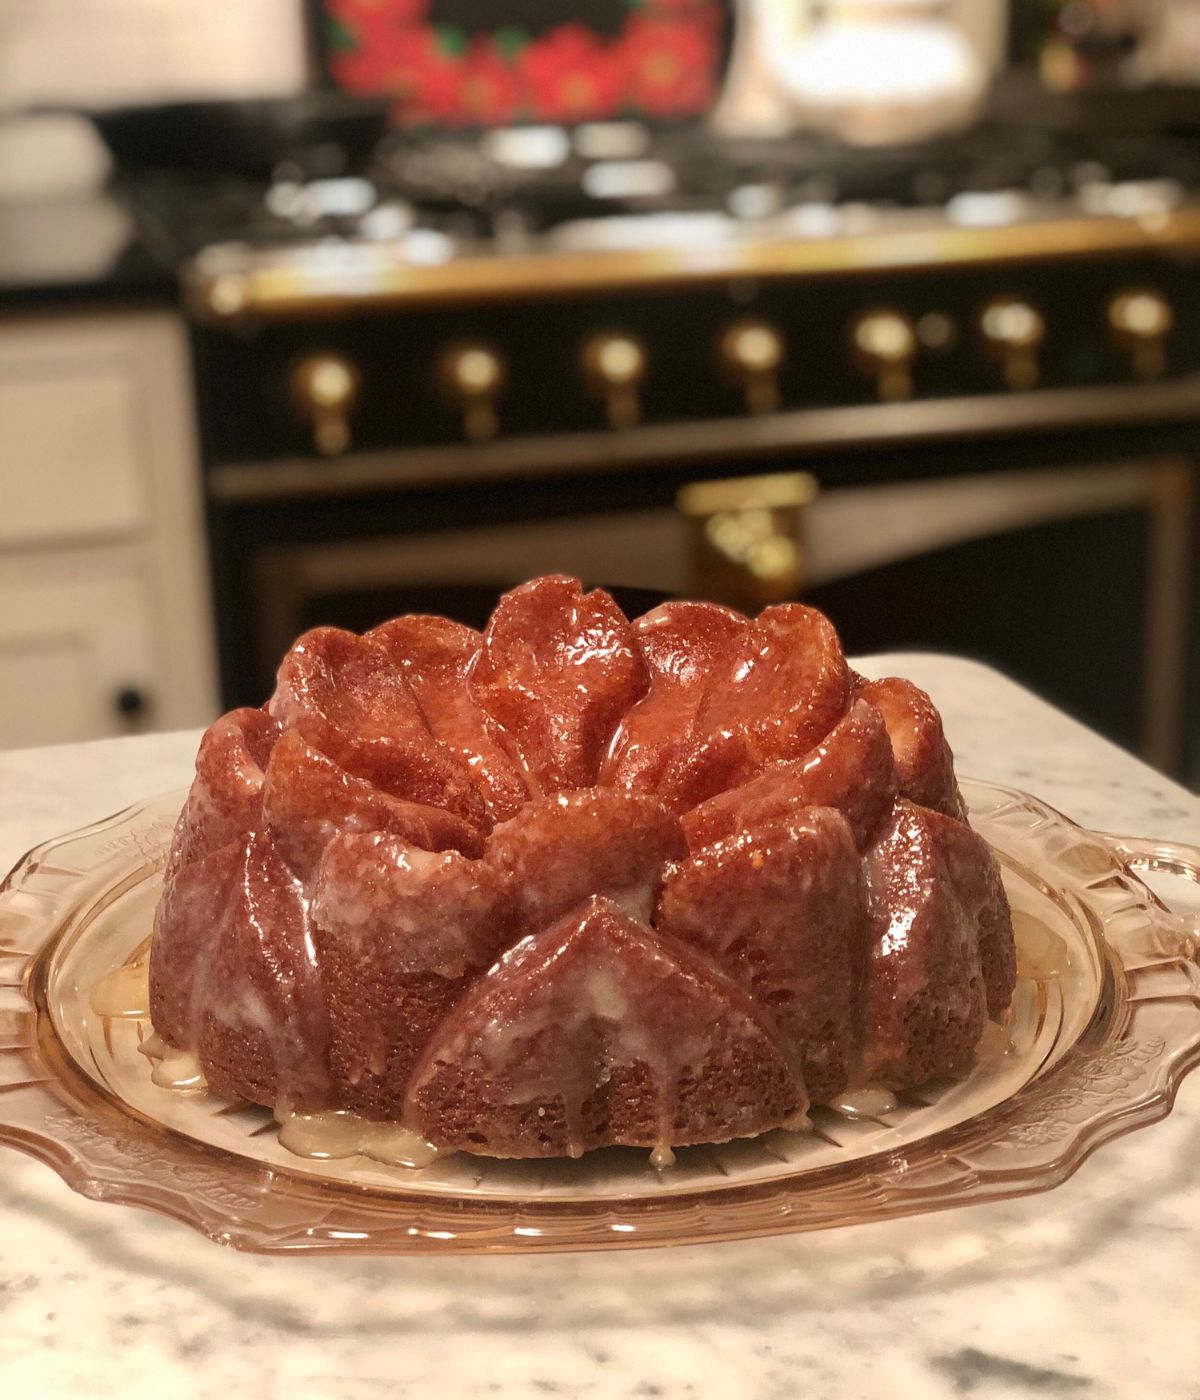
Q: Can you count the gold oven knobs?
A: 7